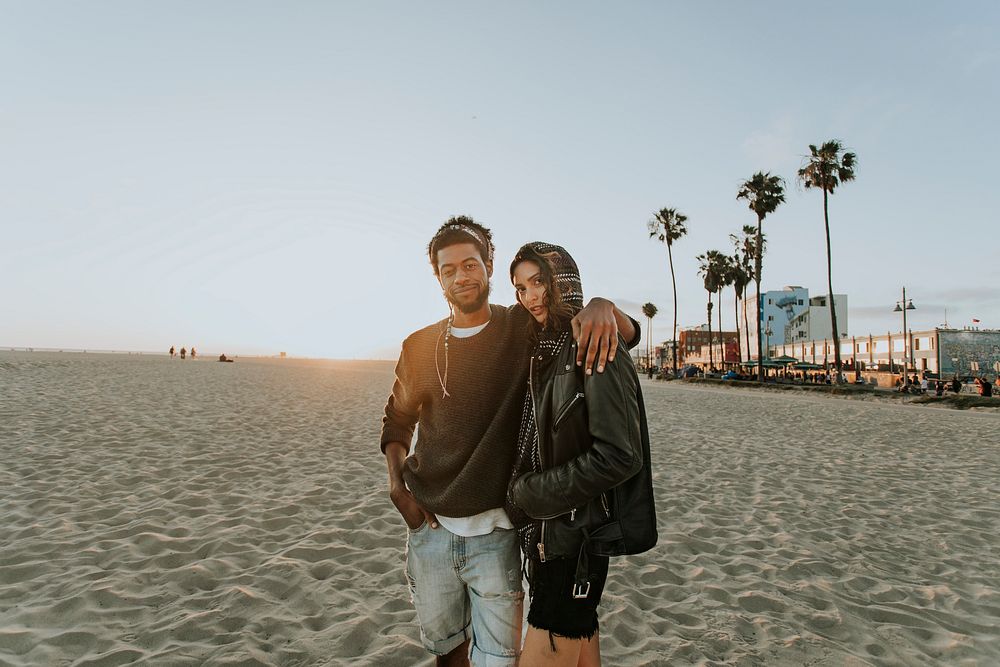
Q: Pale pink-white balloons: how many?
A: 0